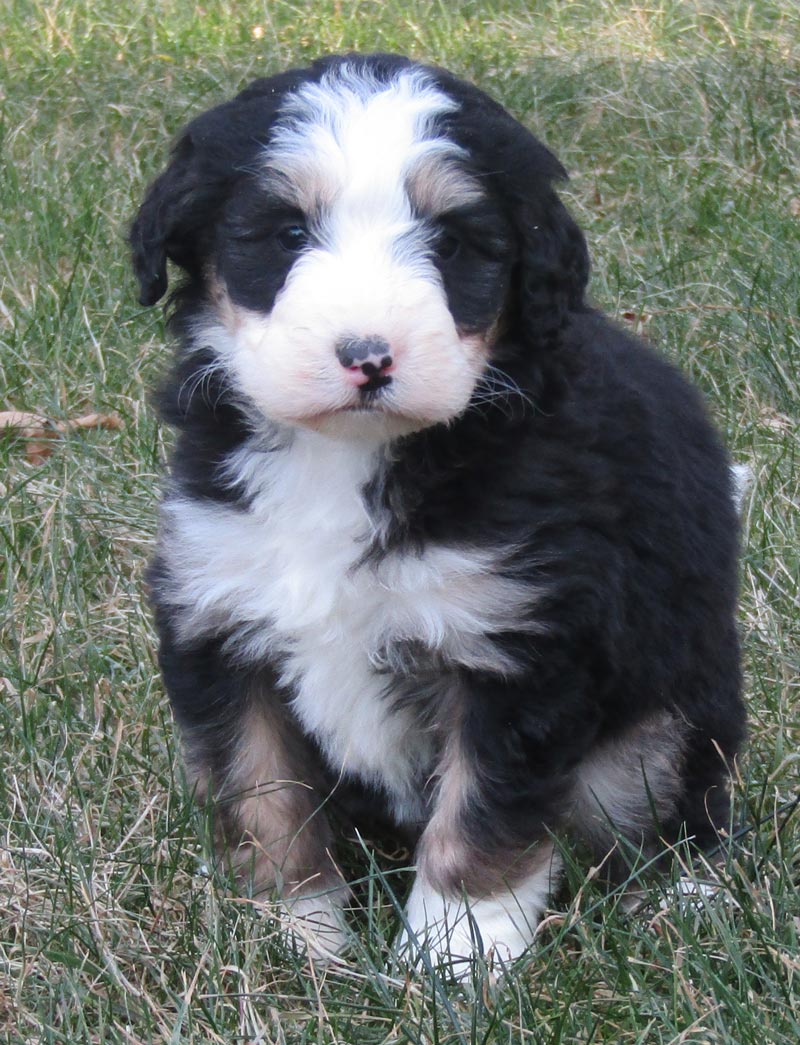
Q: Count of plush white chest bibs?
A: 1